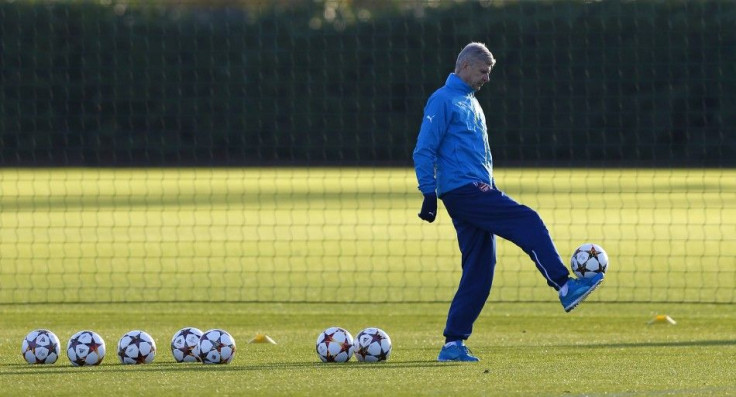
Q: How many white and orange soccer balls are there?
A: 8